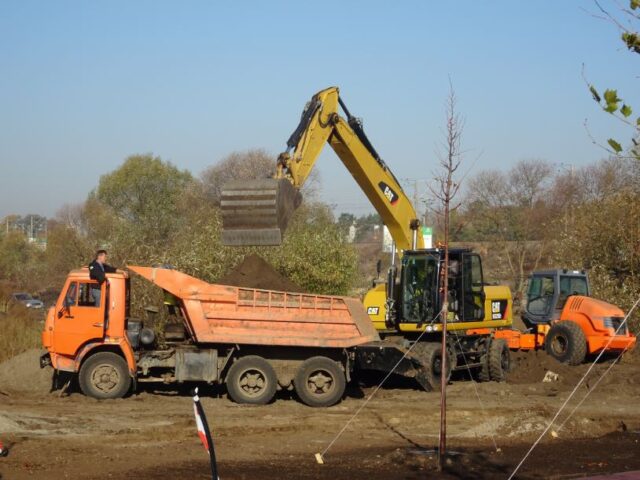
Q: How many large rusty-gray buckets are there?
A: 1